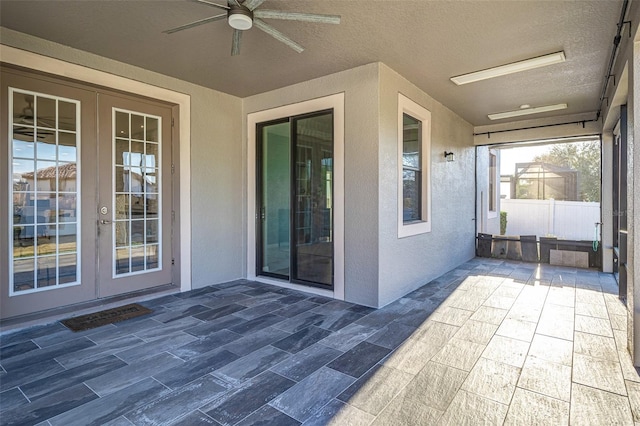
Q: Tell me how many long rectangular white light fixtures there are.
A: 2